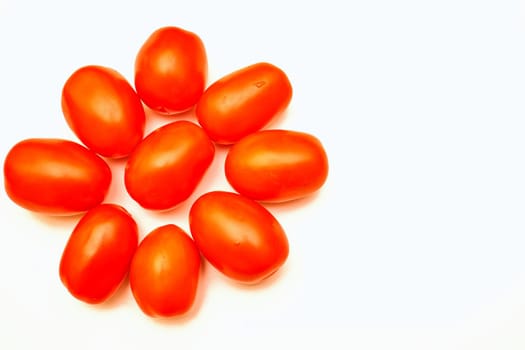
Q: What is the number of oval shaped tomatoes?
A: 9